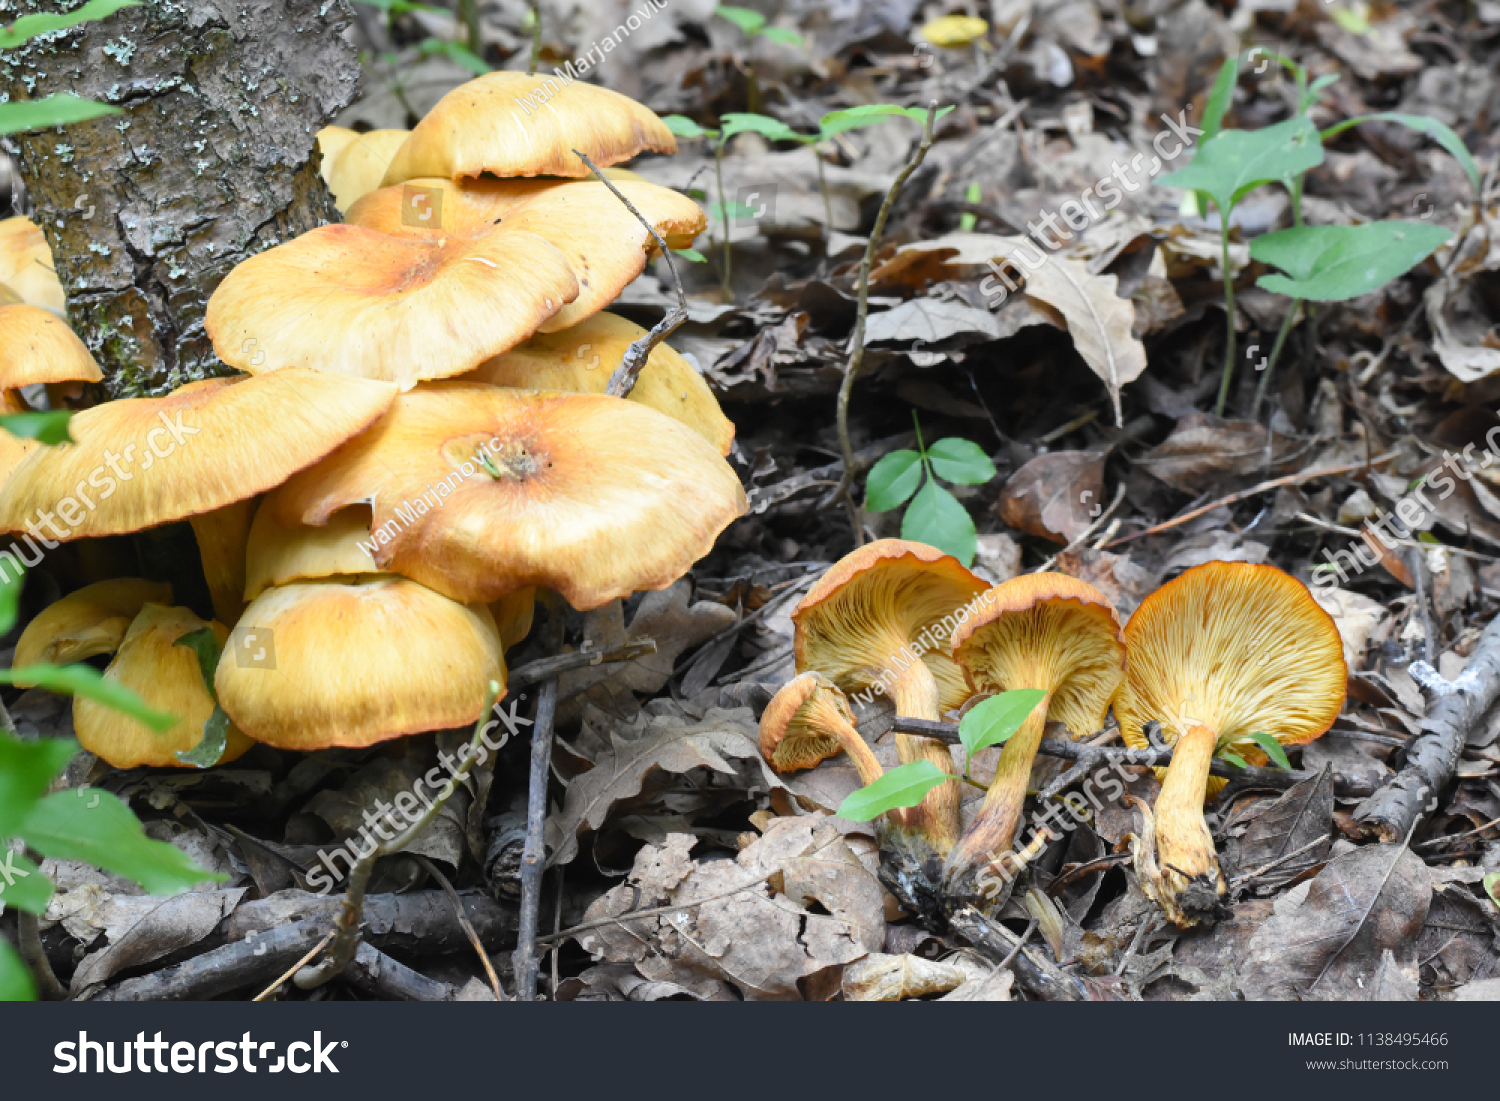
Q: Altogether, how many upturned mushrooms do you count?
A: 4